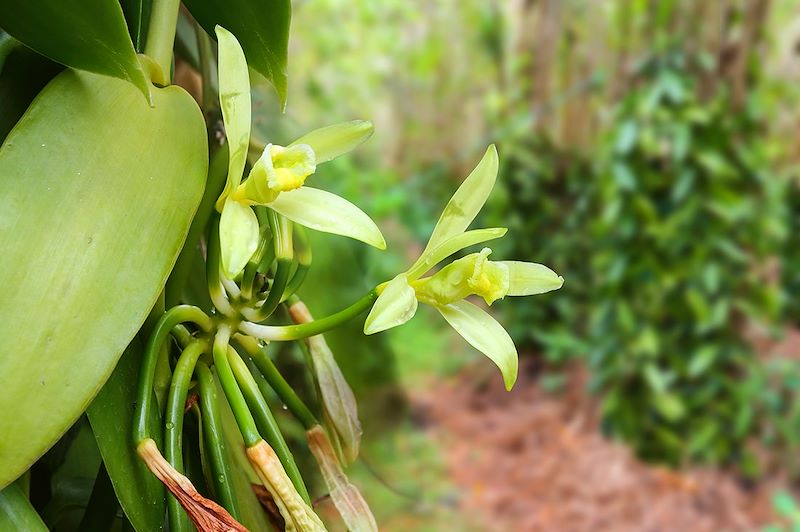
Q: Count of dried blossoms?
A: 4